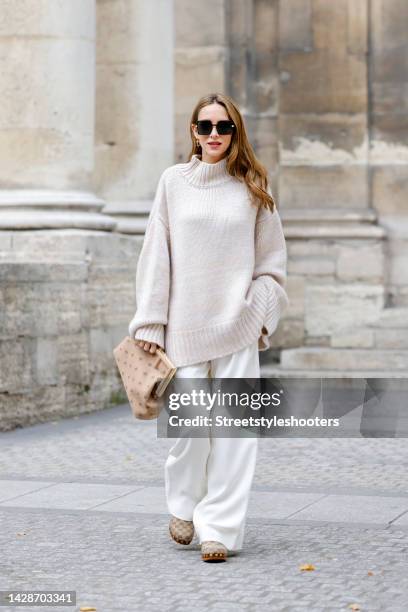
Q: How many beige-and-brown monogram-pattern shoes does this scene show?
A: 2